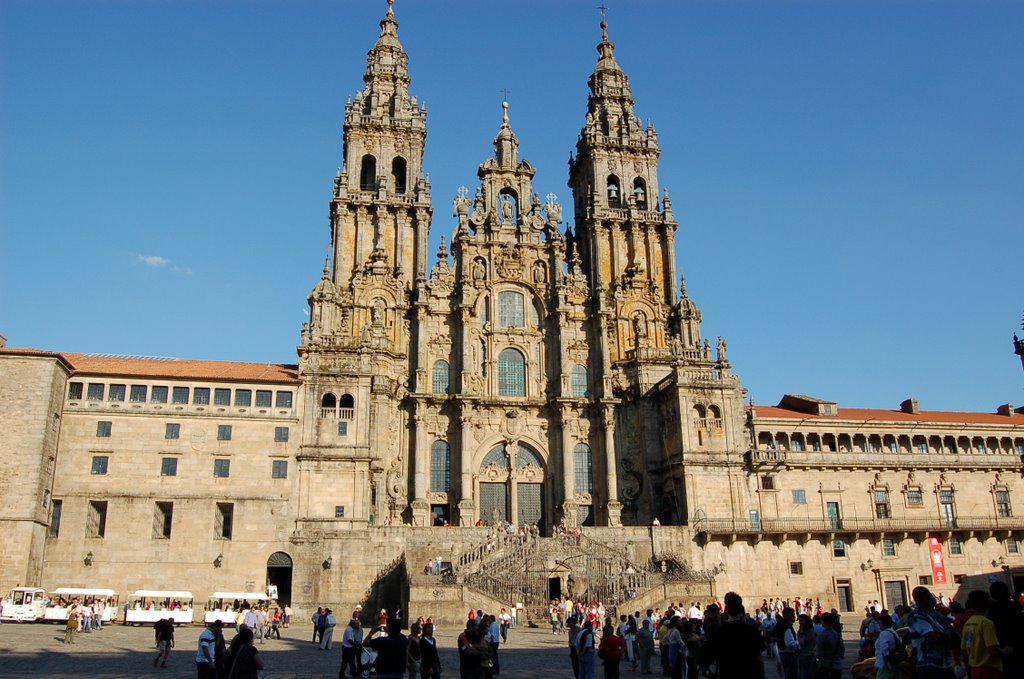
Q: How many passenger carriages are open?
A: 3